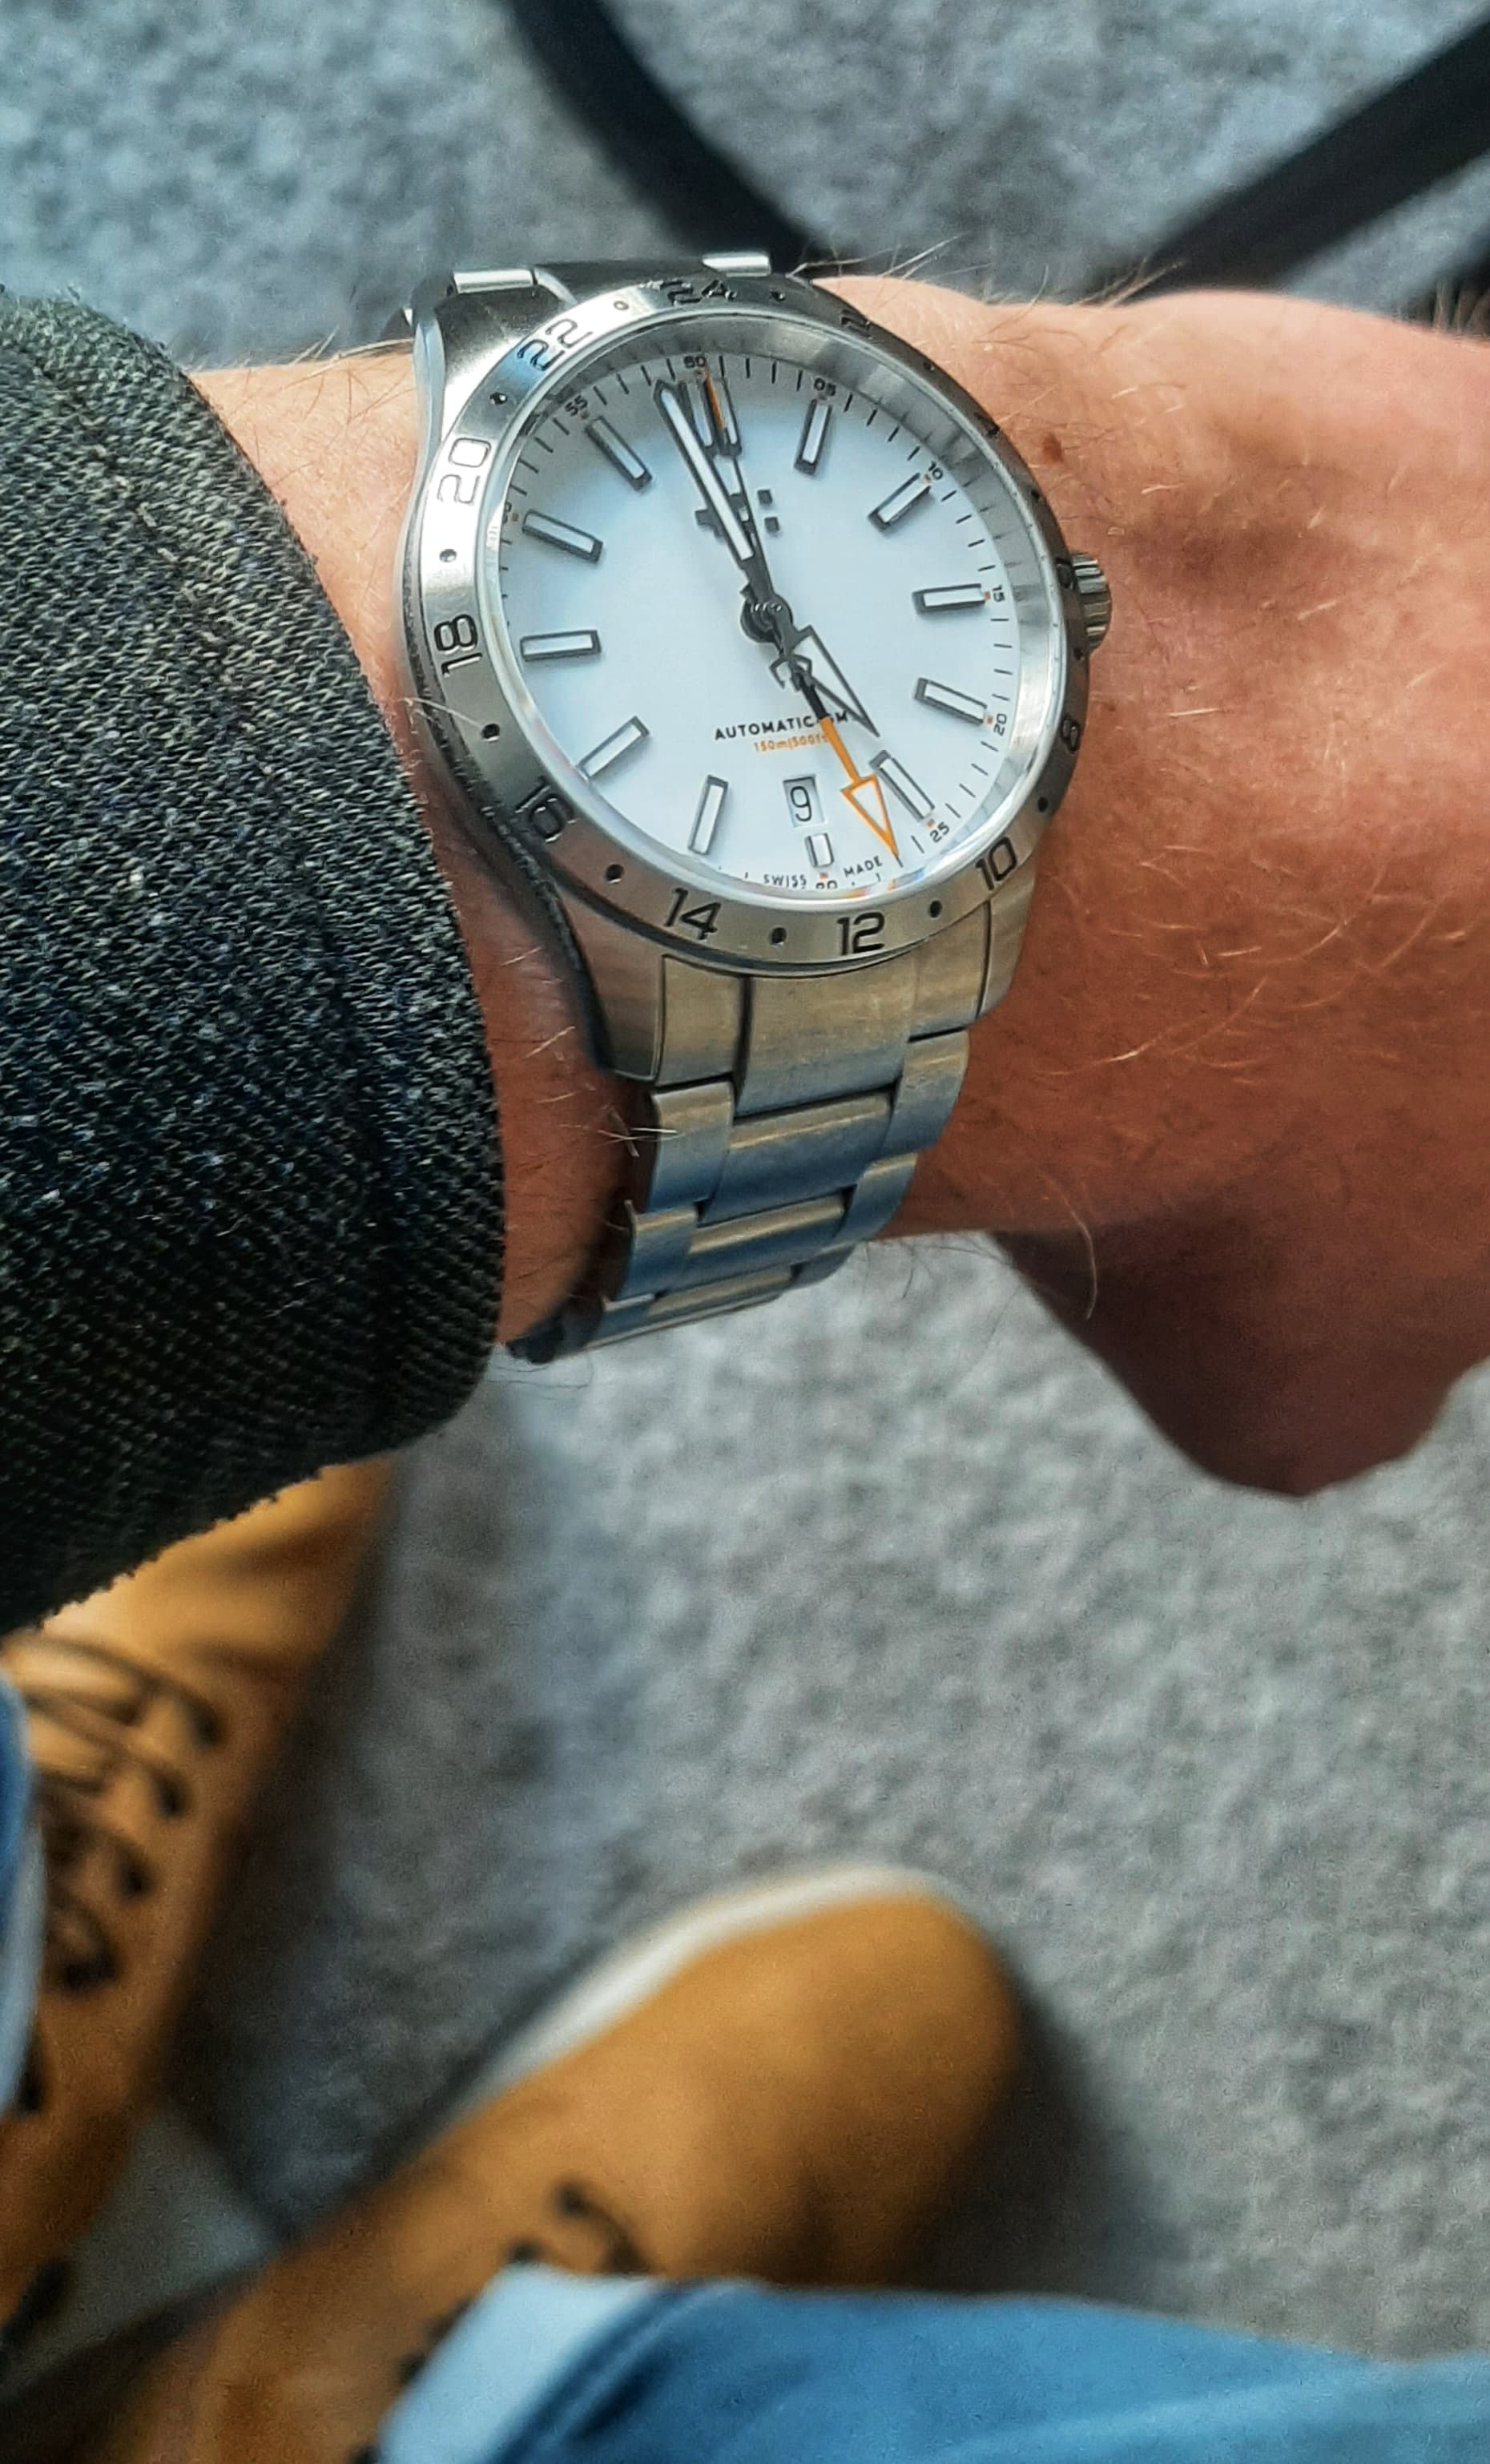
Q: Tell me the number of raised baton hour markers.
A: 12